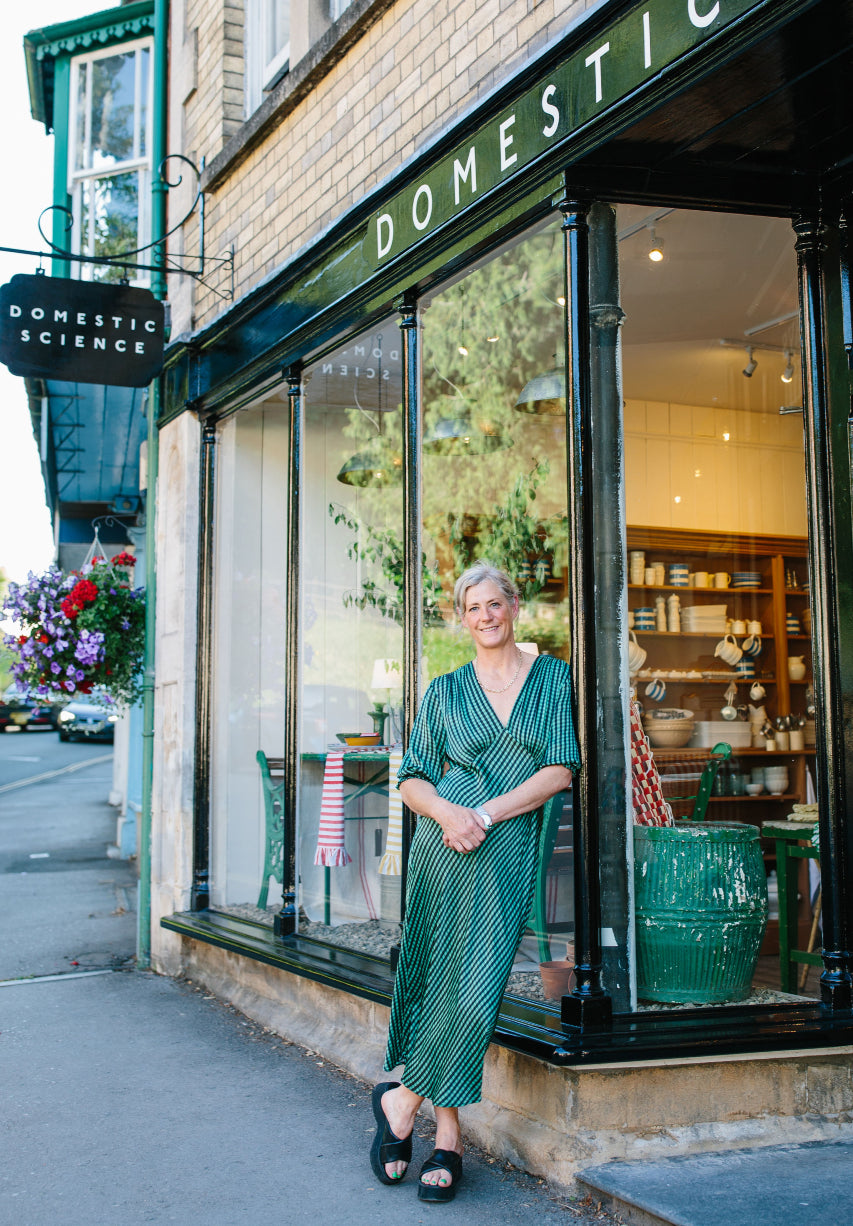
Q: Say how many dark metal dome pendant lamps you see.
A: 3